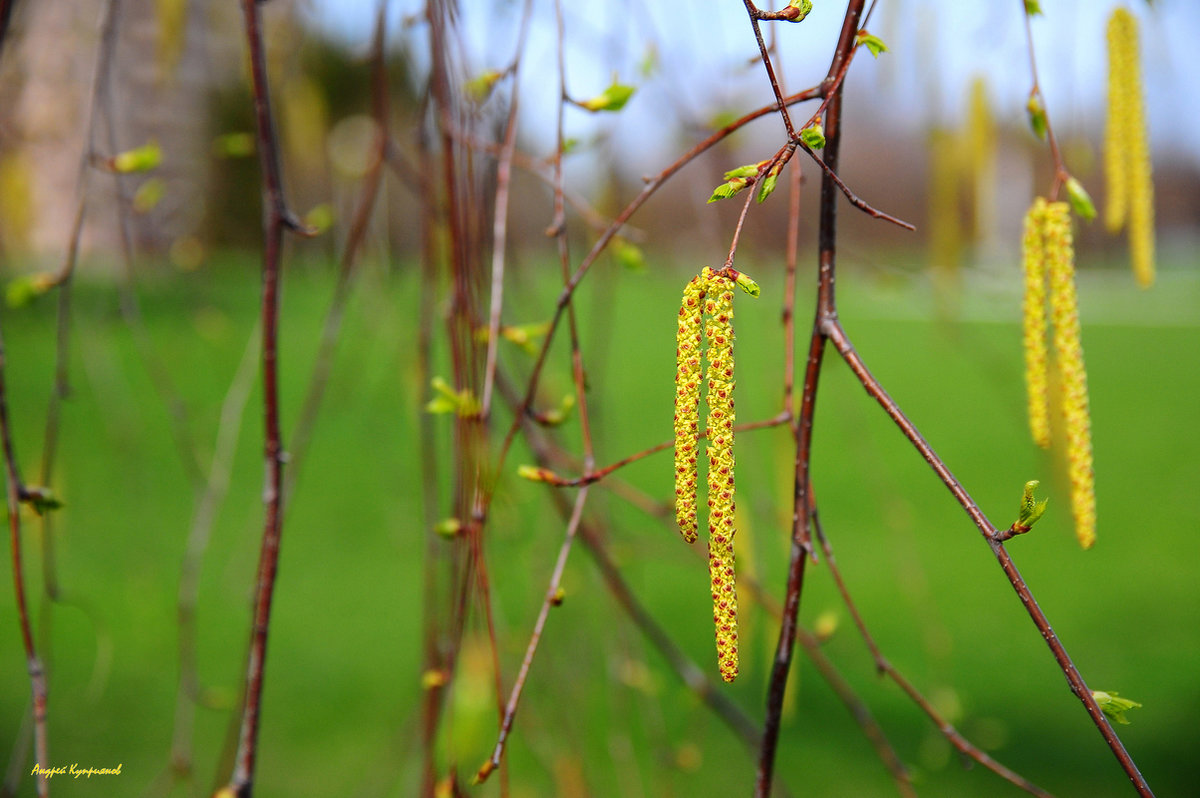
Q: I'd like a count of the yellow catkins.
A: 6